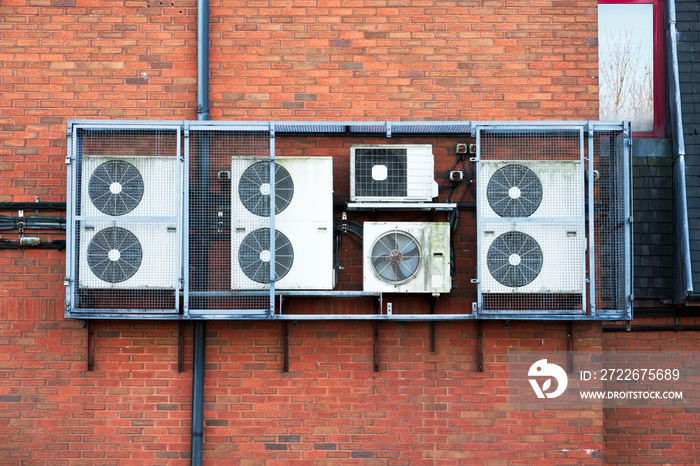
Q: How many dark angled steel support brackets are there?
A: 7